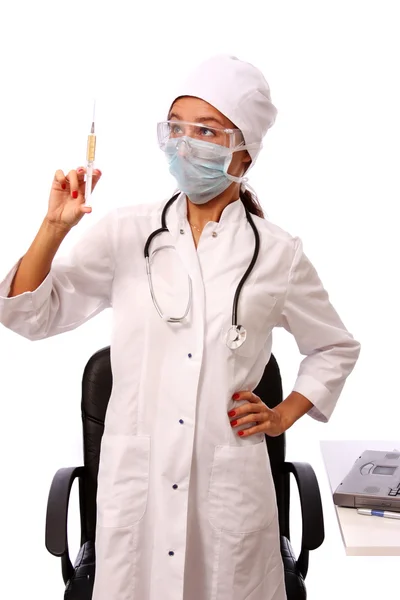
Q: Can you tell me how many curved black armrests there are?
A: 2